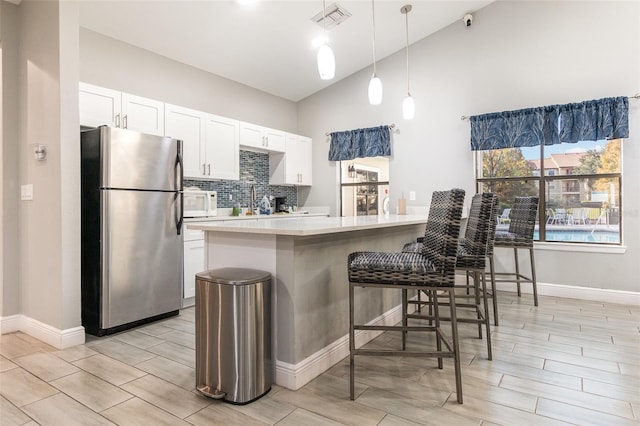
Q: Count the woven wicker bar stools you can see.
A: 4